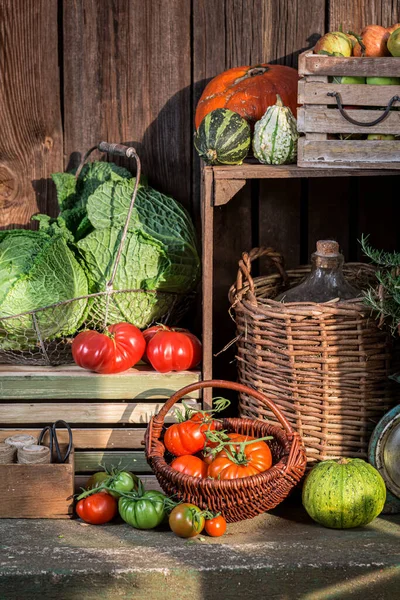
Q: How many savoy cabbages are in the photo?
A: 2